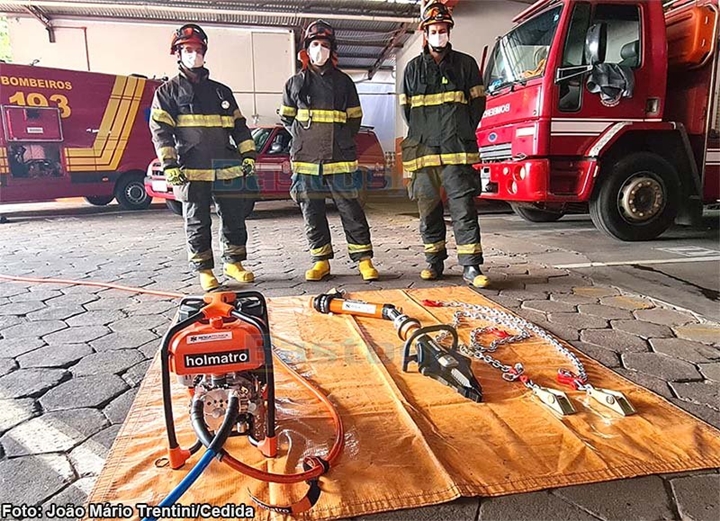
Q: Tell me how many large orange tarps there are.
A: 1